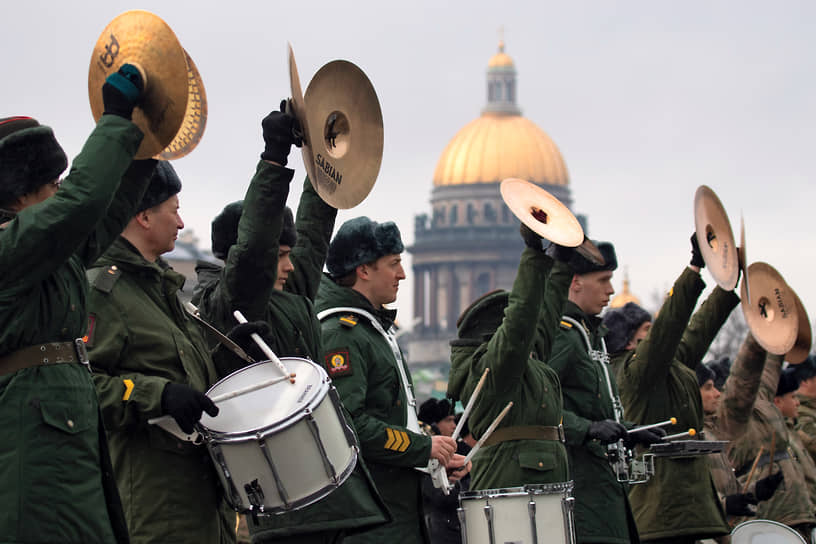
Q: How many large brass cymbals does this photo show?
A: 10